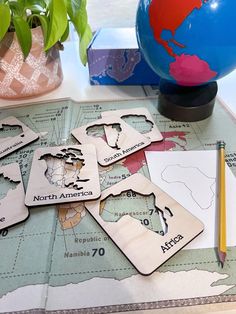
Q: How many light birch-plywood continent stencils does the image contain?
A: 6